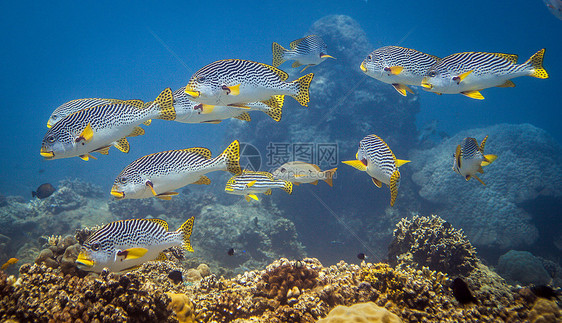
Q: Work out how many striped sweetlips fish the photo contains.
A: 12